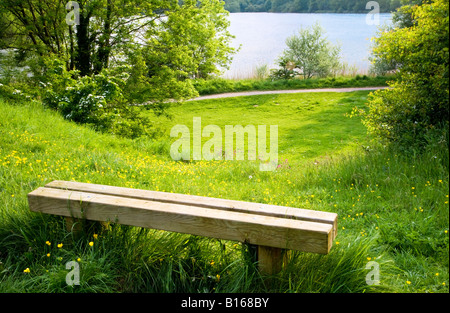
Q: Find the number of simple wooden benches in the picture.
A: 1